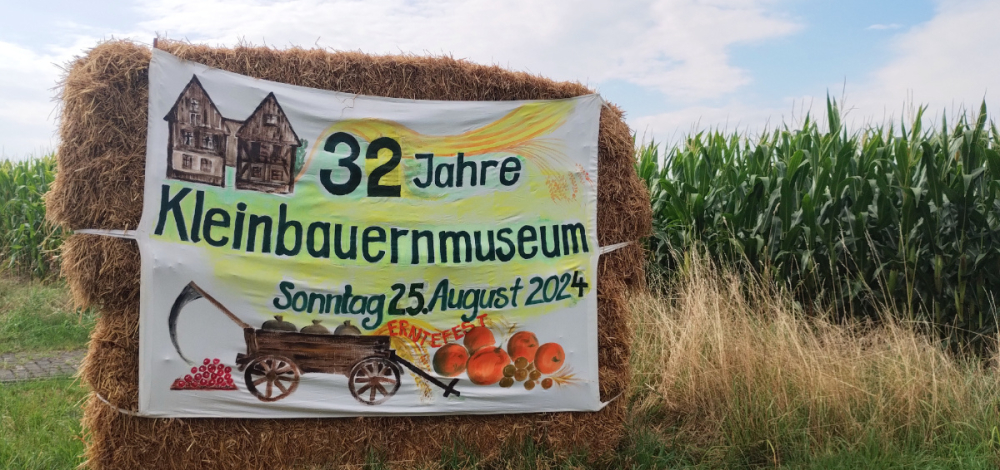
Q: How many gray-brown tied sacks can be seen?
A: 3